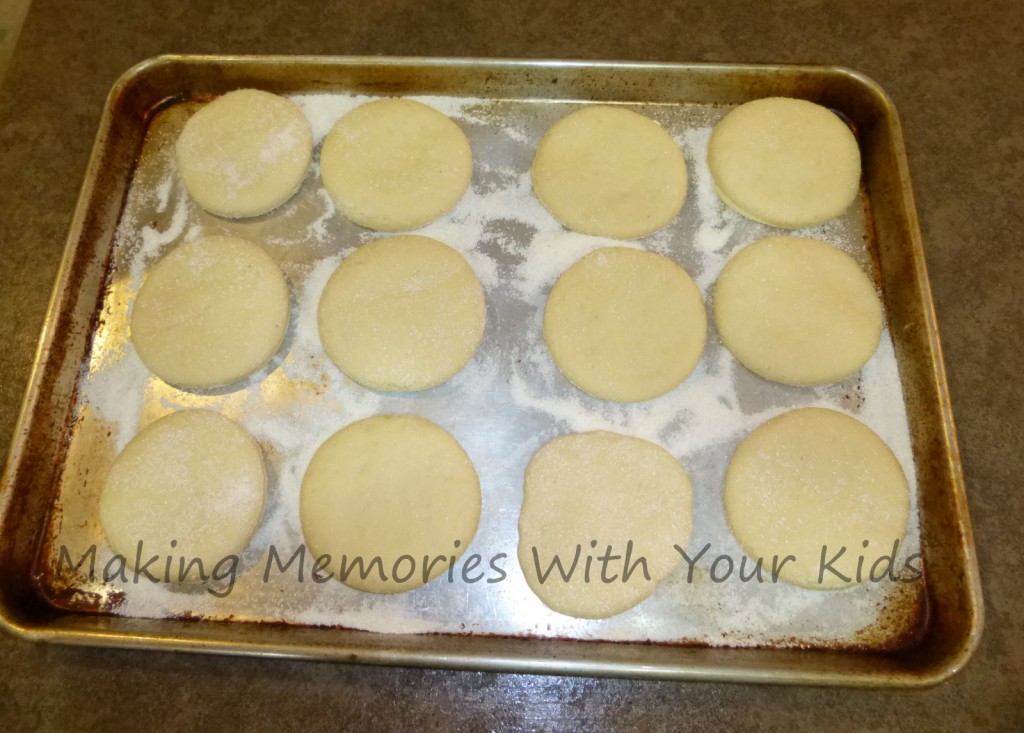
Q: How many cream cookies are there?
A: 12